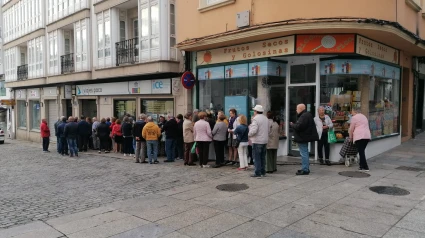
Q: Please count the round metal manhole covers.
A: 3